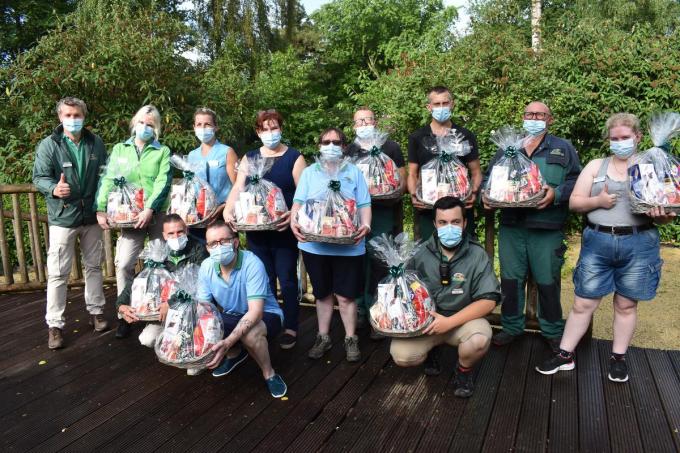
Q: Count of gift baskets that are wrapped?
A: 11